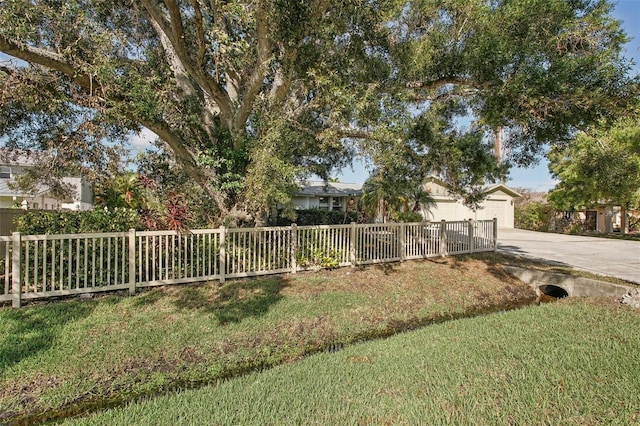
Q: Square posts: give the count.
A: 9